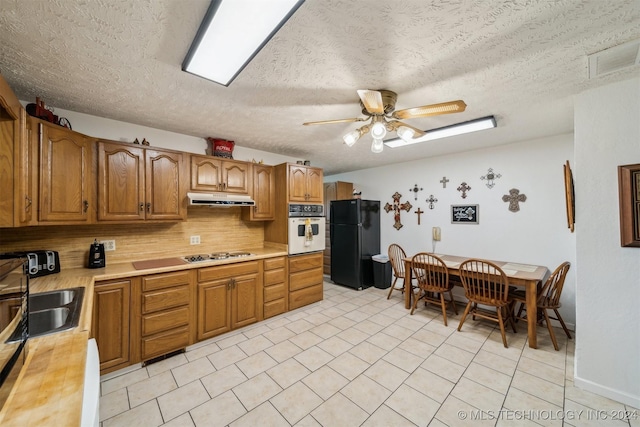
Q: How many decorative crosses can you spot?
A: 8